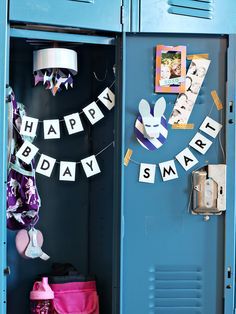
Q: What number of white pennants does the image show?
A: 14